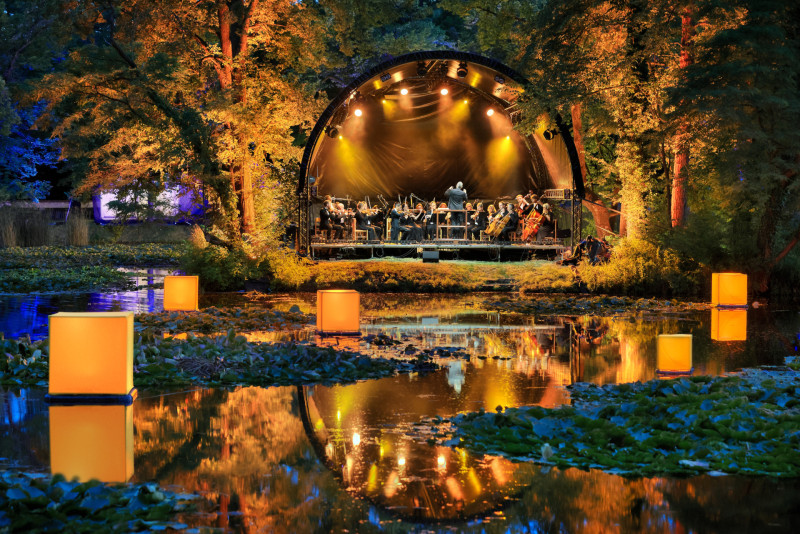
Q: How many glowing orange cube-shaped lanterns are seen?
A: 5